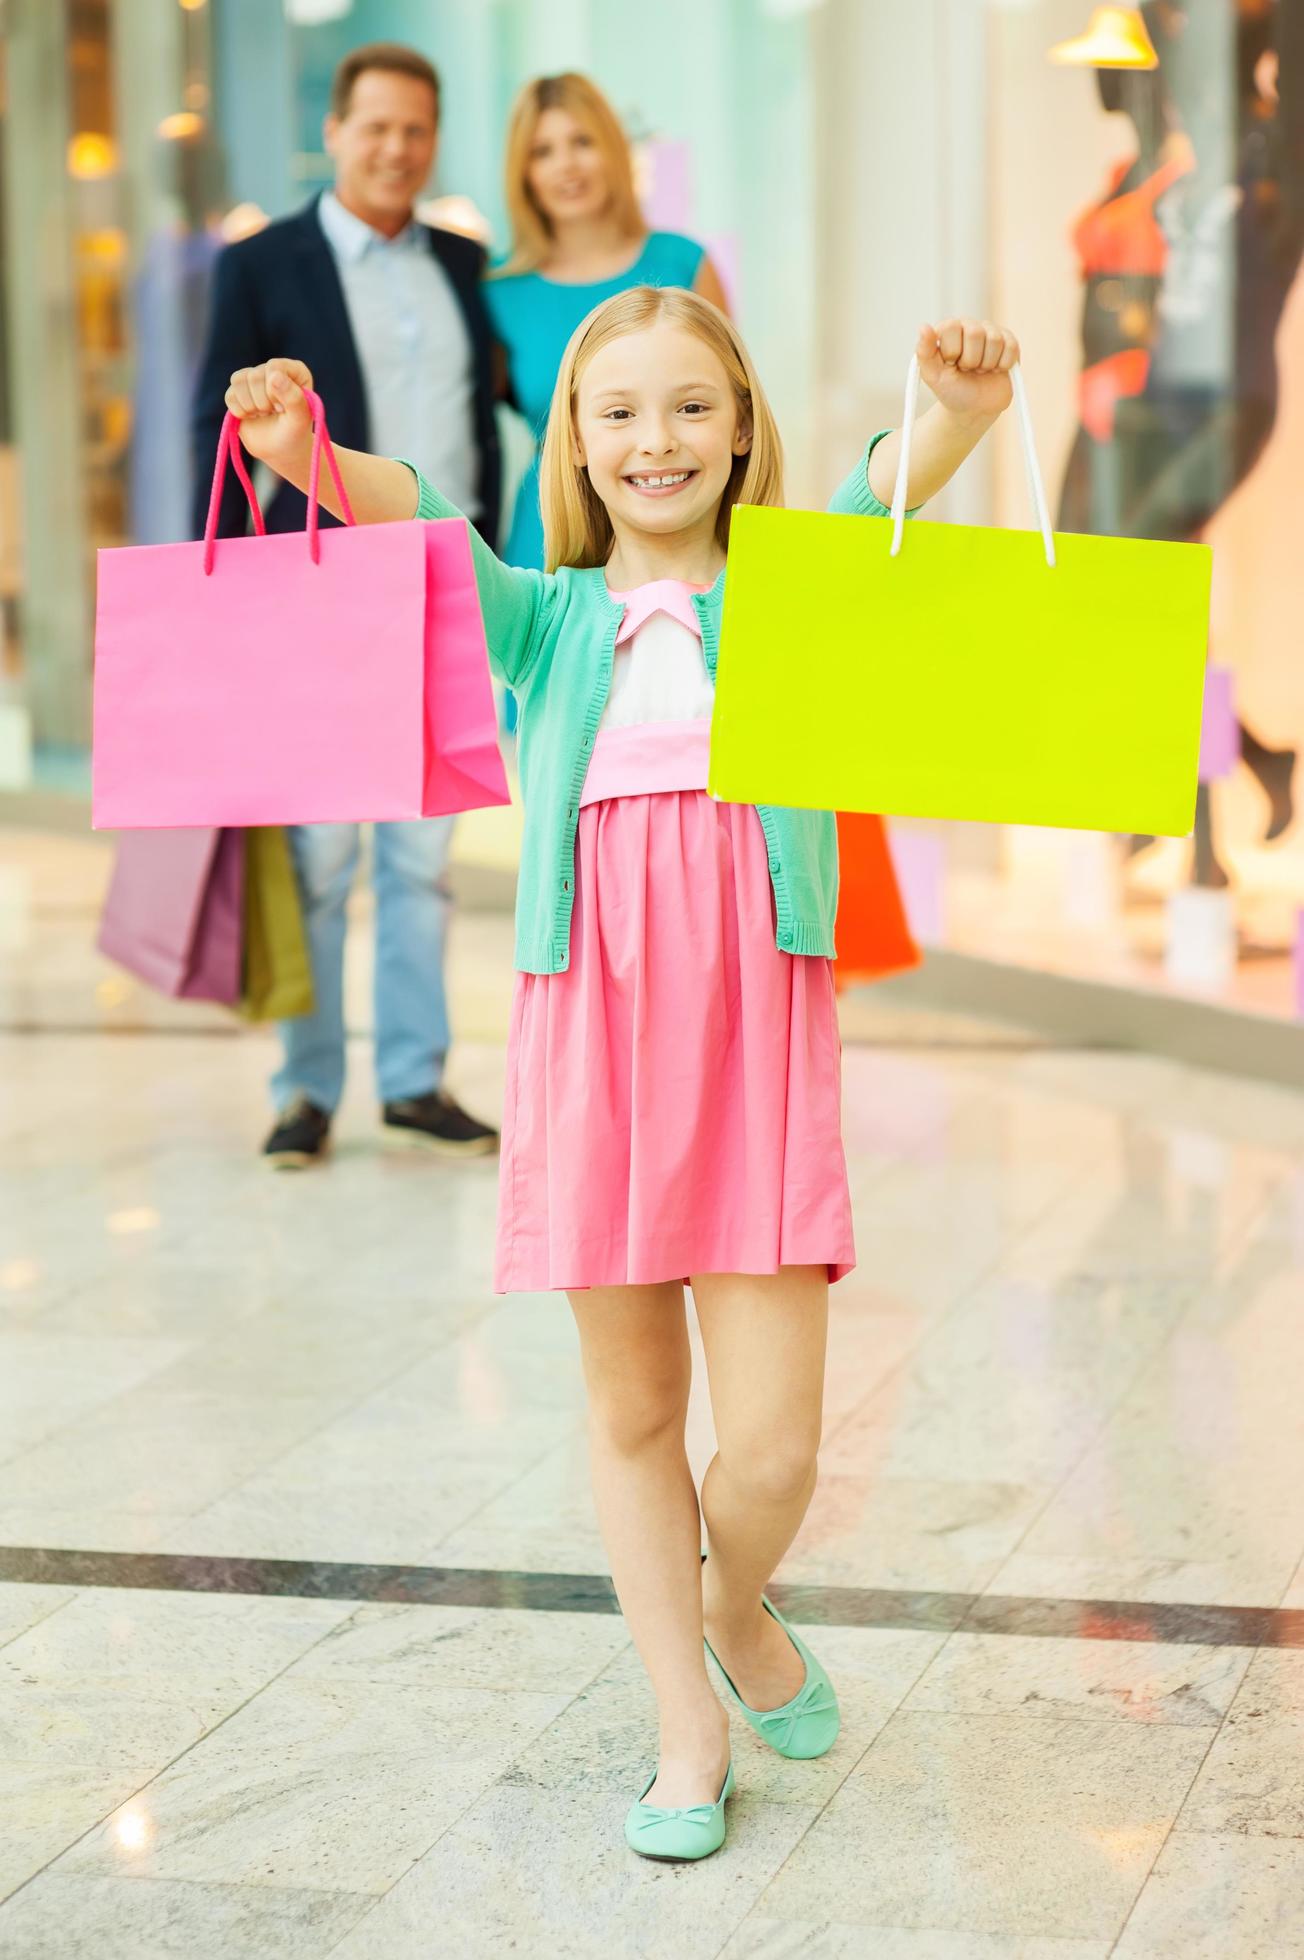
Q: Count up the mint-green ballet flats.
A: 2